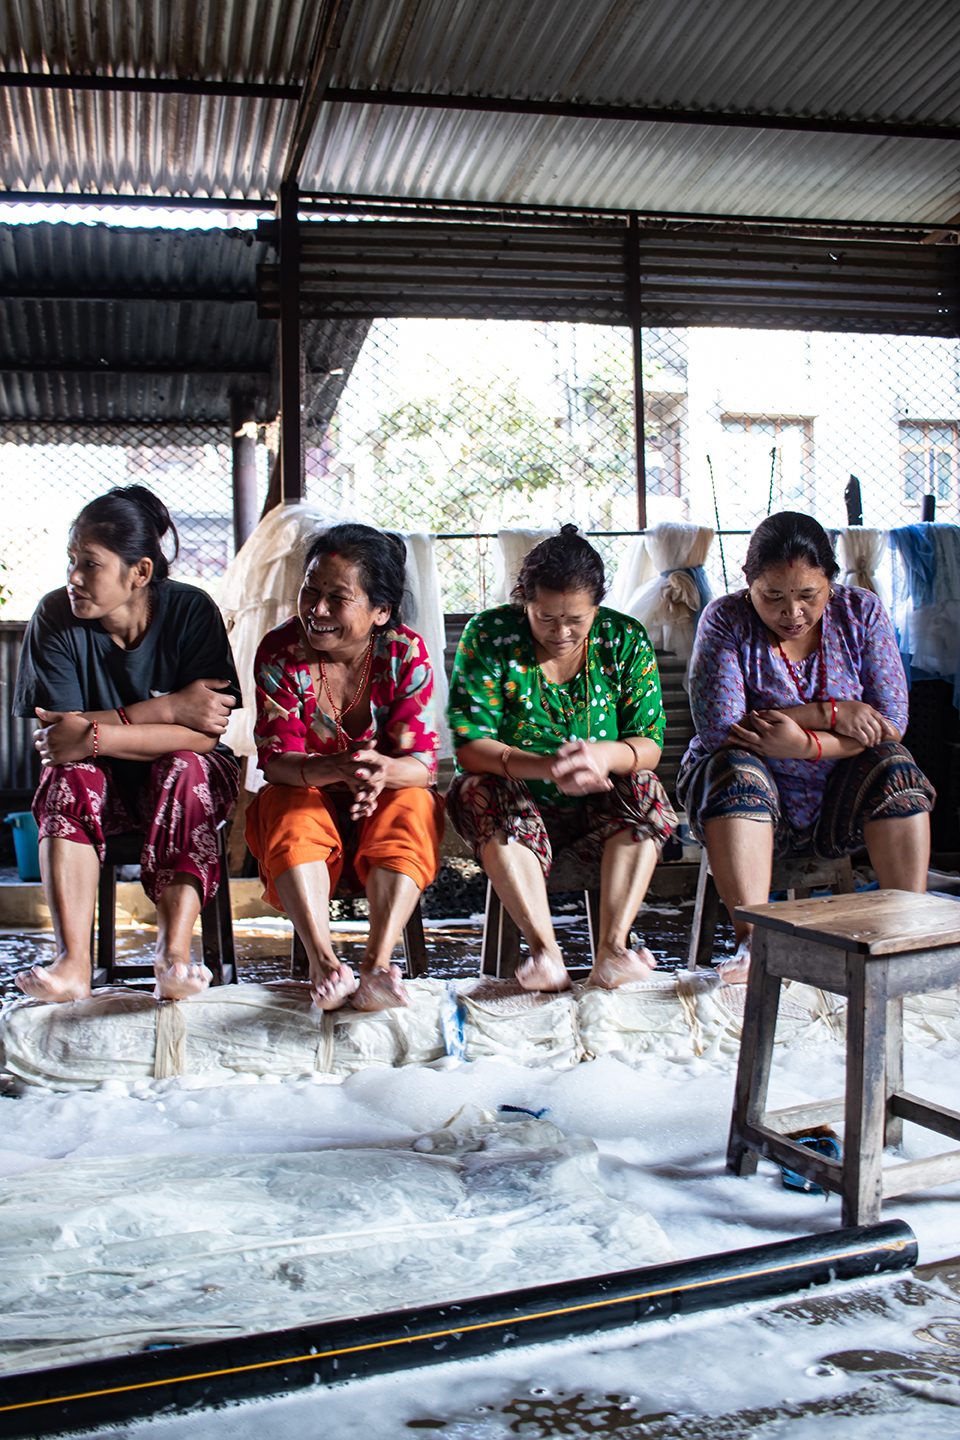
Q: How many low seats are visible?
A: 5